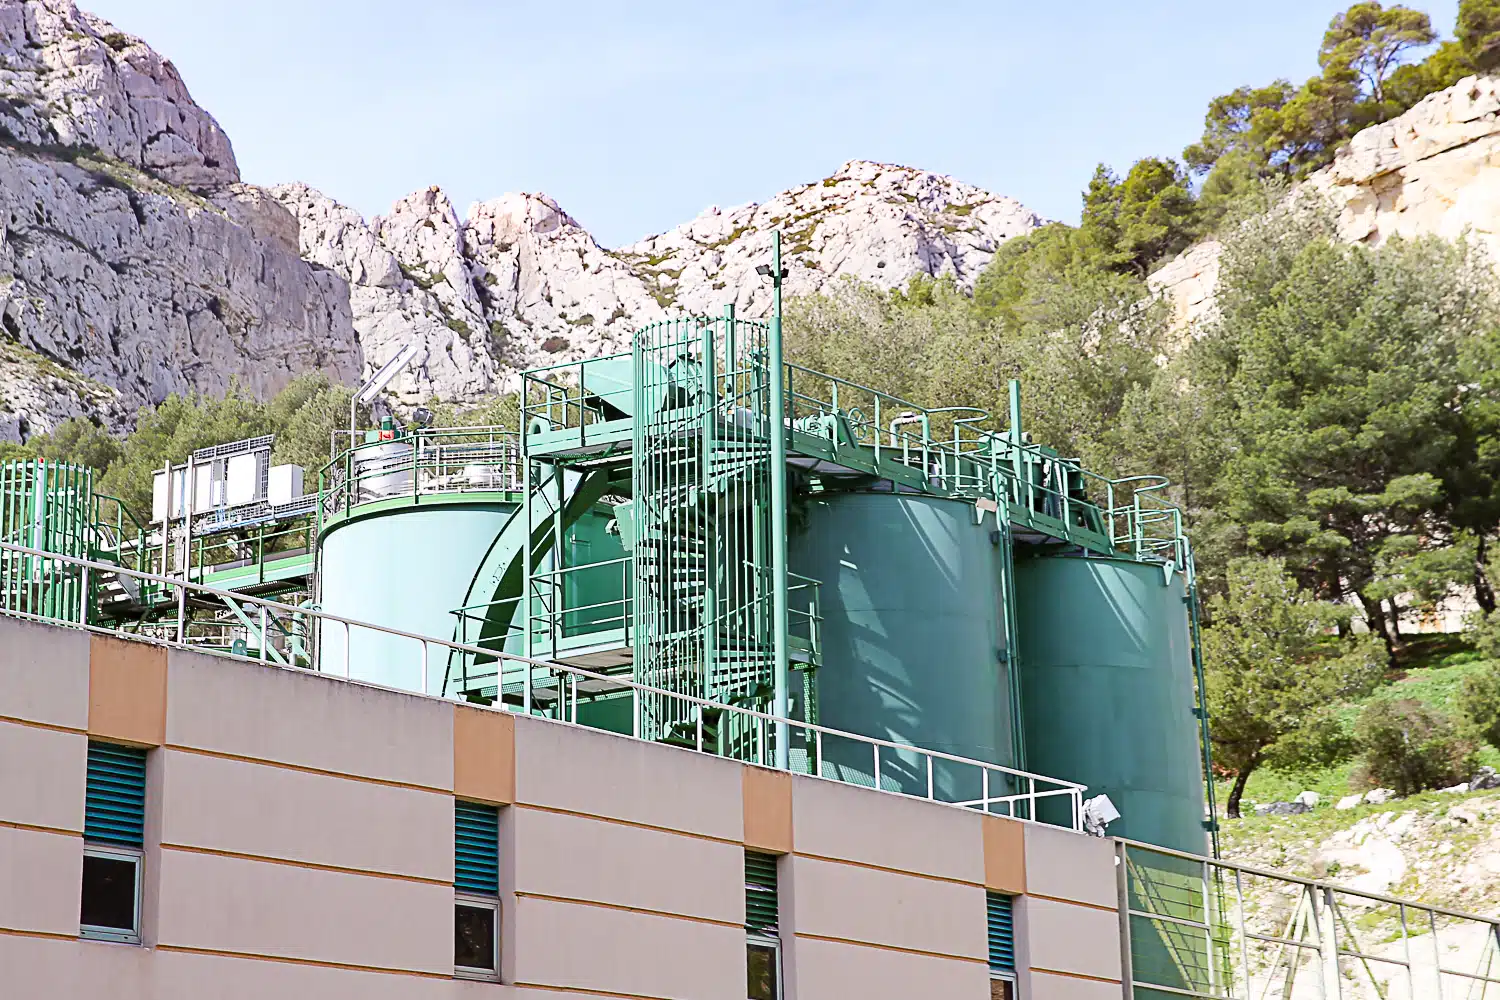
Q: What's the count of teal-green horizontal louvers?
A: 4